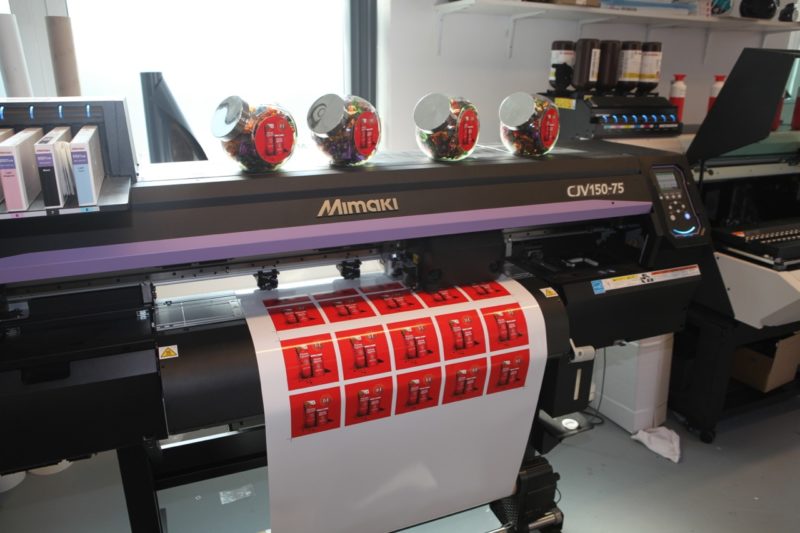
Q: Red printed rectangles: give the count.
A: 15